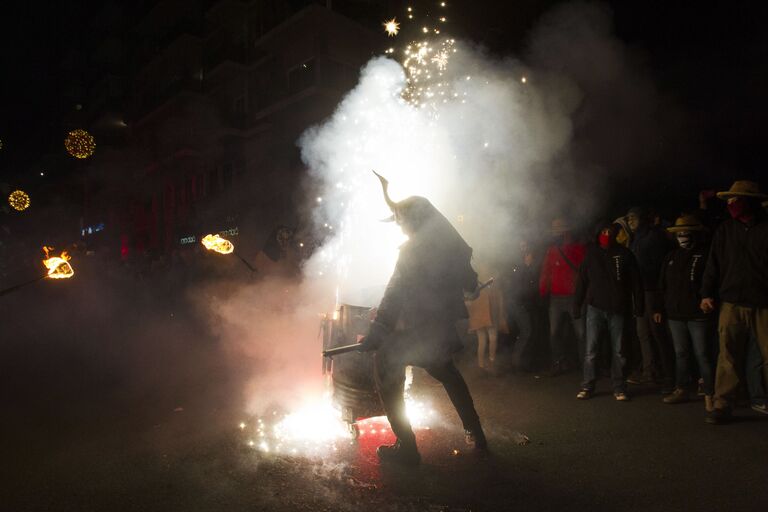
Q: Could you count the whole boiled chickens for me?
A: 0